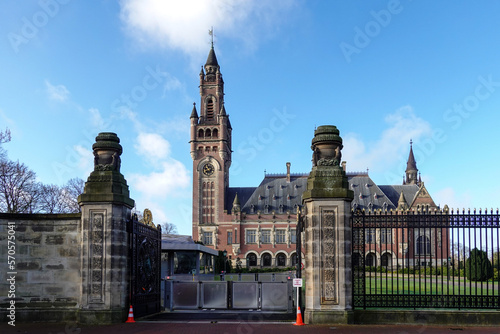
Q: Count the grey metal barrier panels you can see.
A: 4